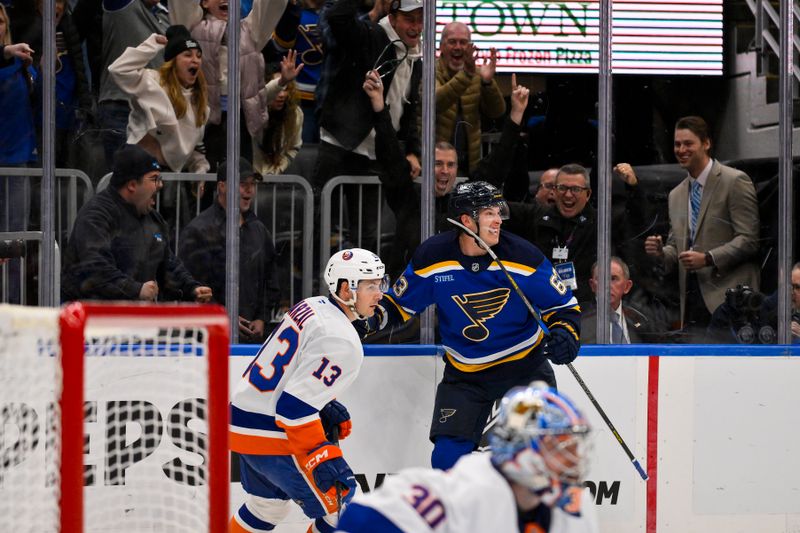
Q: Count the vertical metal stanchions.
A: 5